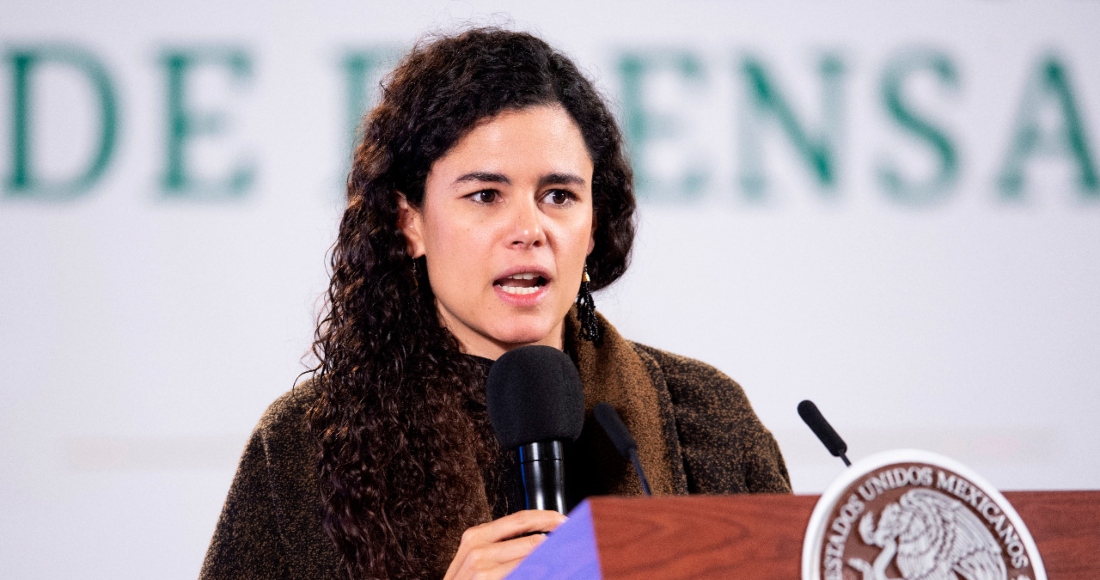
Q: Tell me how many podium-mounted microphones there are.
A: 2